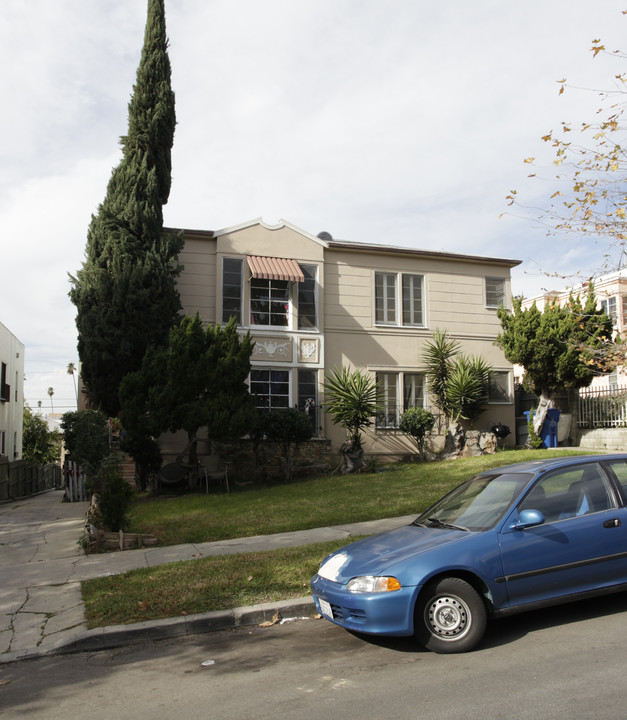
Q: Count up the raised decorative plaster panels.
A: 2